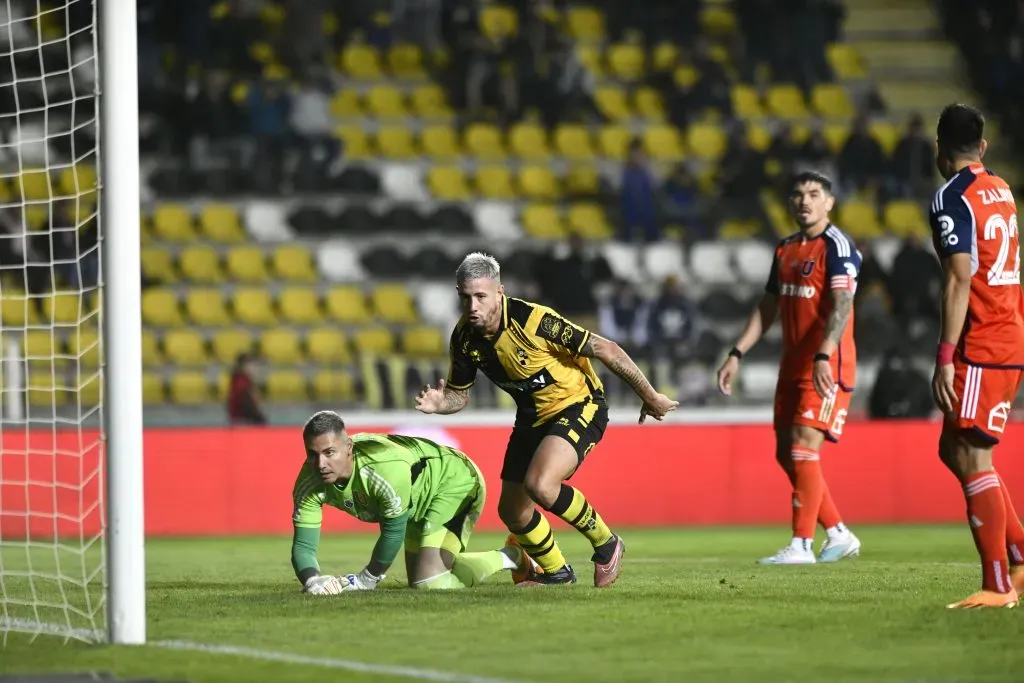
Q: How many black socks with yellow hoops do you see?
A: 2